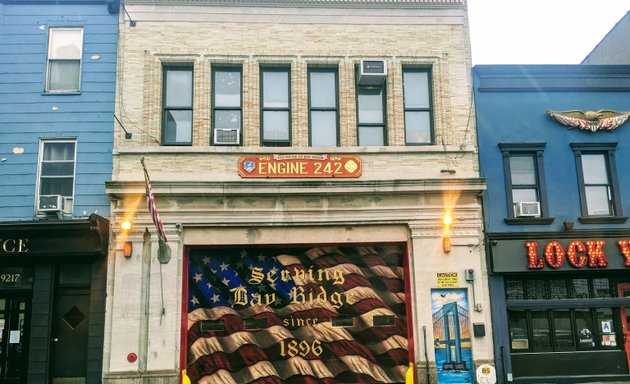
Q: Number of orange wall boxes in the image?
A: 2